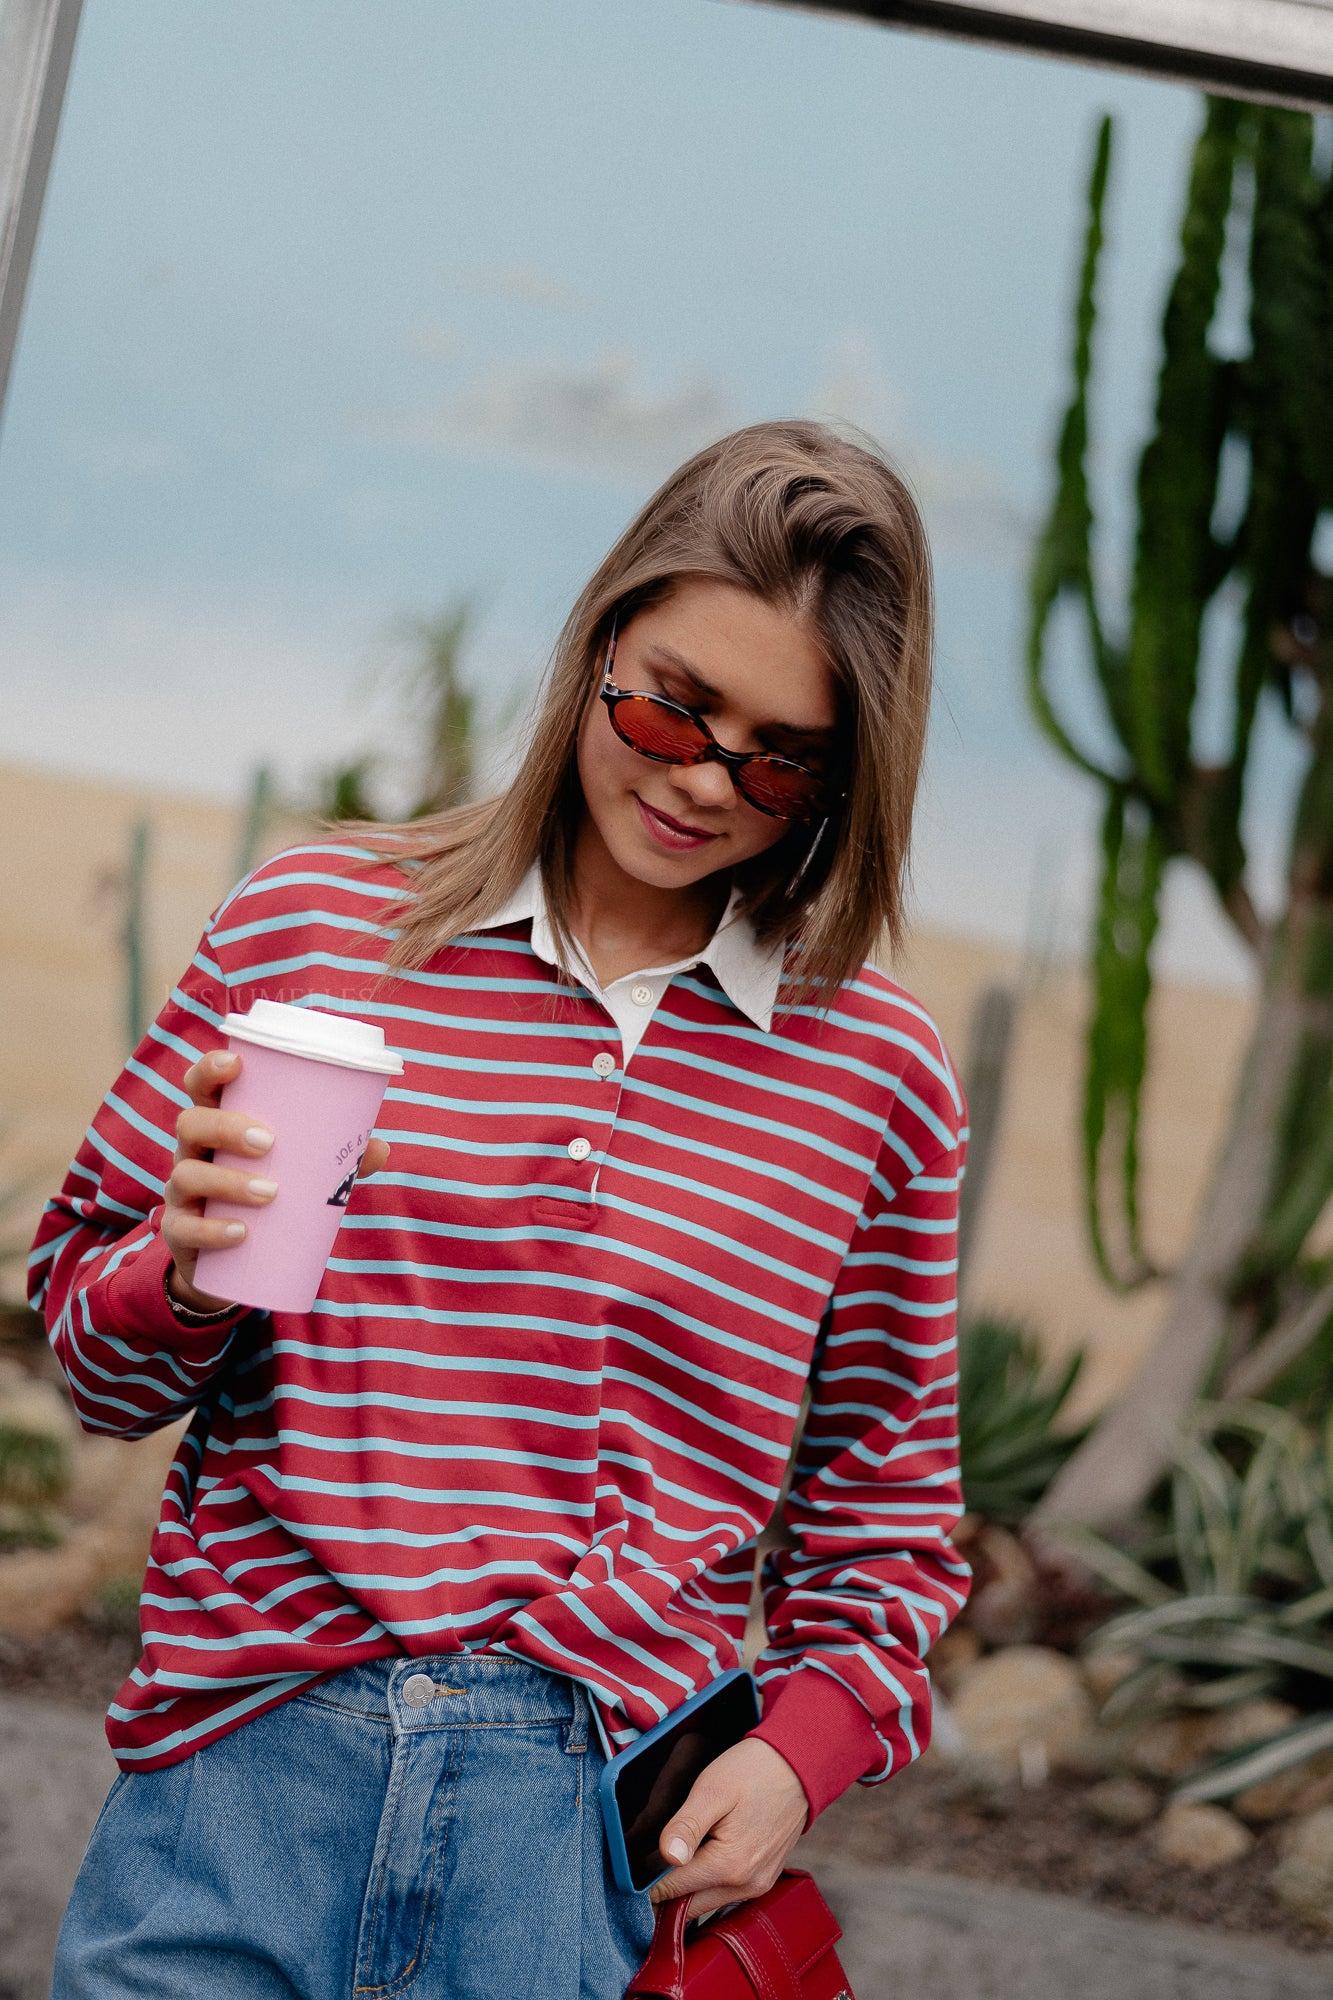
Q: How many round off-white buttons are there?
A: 3